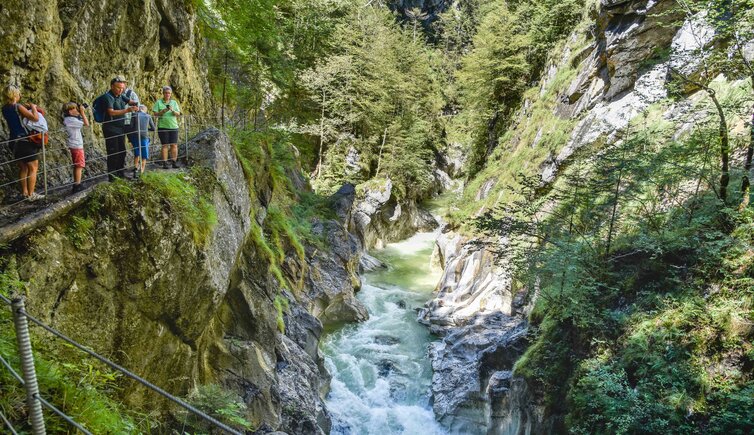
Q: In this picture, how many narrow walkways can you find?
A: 1